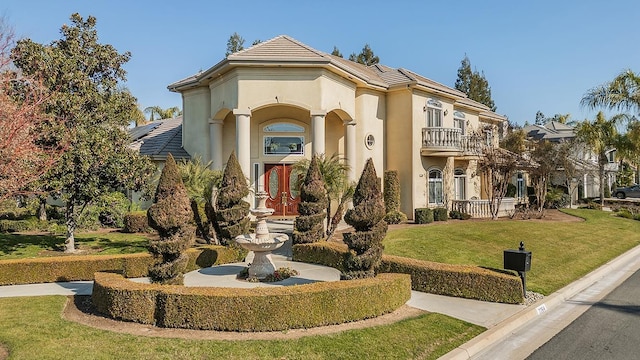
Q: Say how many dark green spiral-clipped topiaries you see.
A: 4